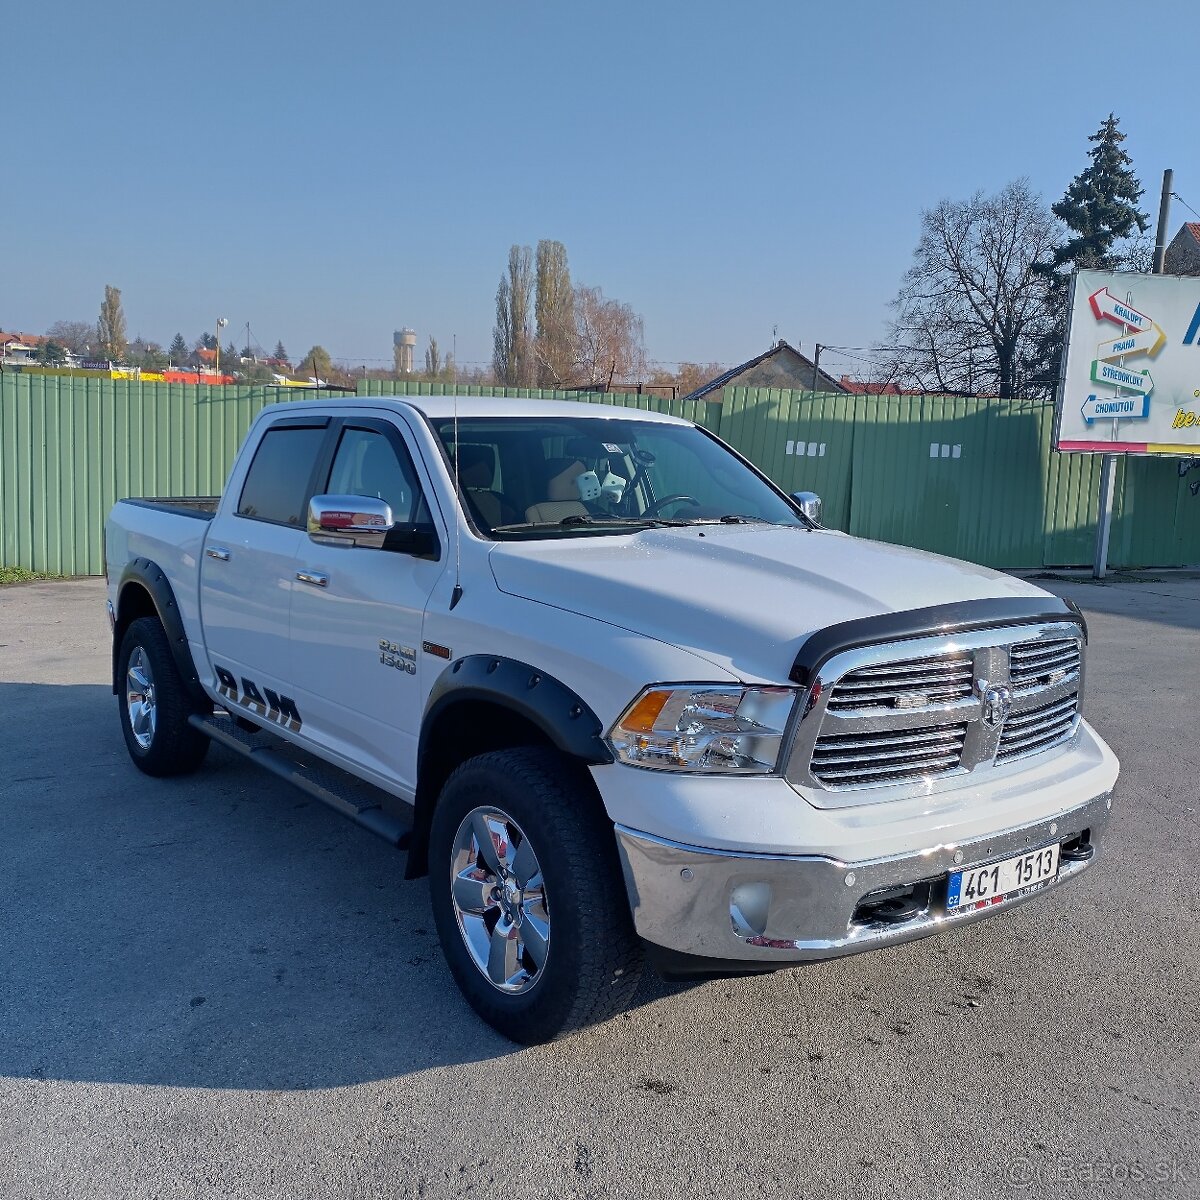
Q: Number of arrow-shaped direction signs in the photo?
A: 4